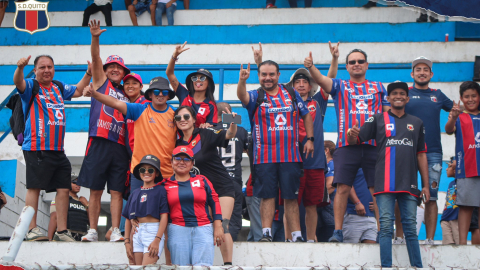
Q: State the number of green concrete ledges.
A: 0